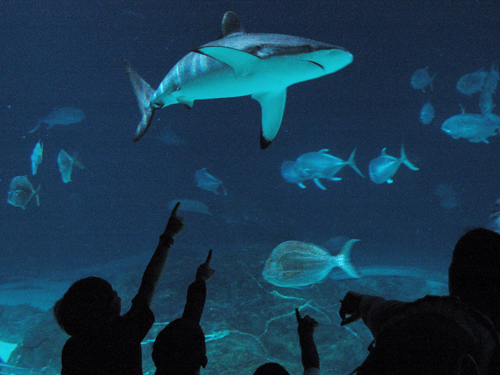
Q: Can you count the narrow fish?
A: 2